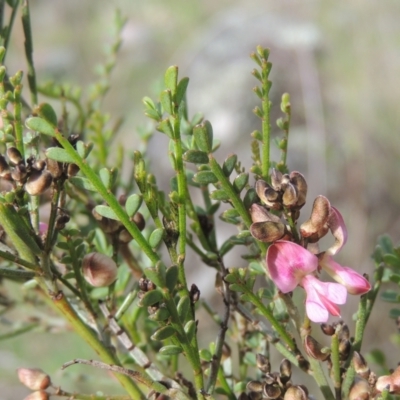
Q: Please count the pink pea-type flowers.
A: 2